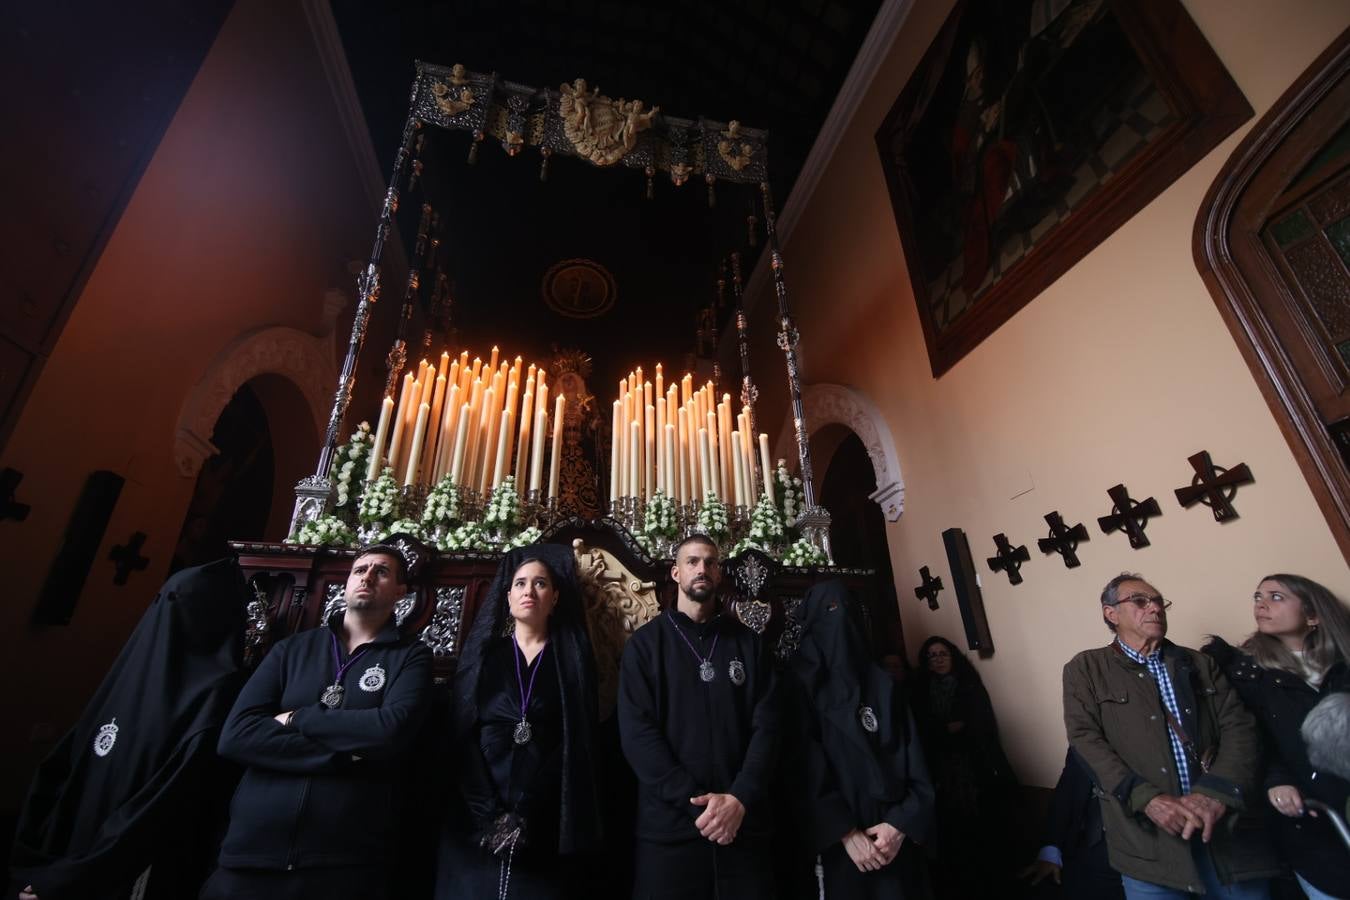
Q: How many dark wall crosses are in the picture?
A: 7